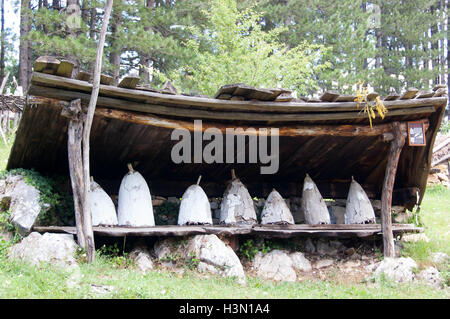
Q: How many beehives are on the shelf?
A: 7